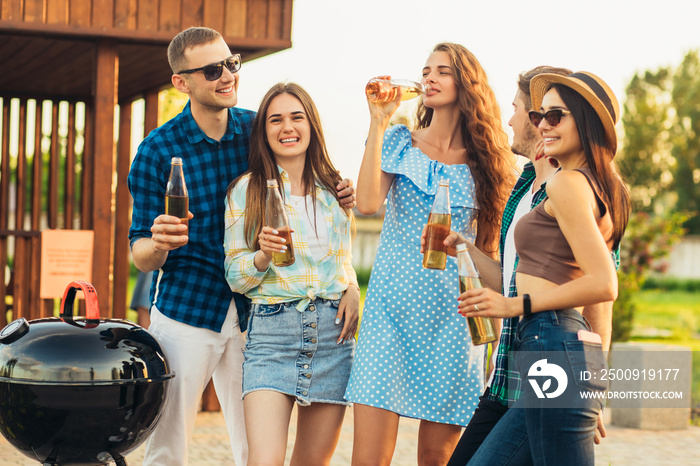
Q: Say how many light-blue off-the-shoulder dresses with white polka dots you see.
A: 1